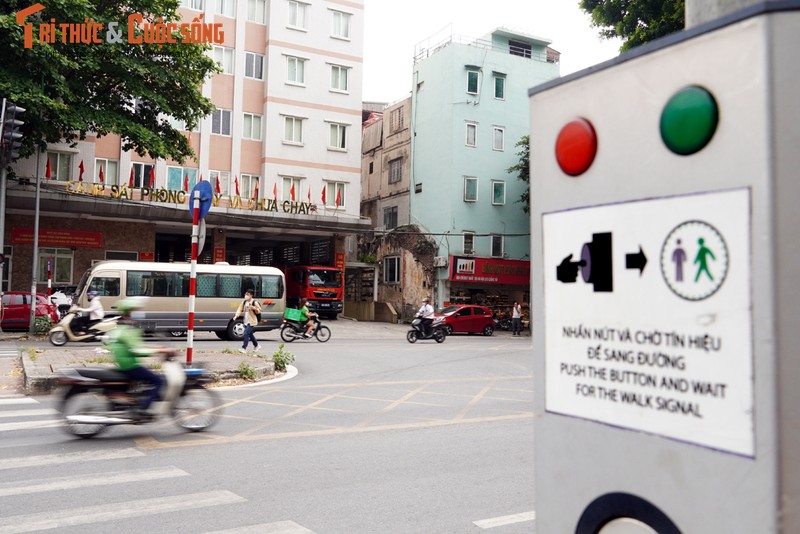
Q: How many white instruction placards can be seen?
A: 1